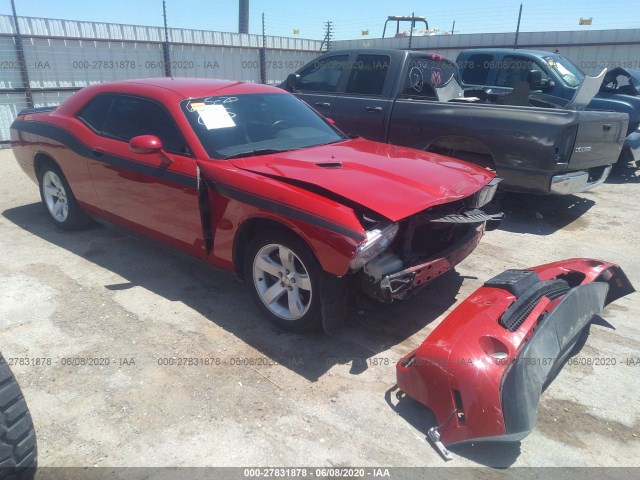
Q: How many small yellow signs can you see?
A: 3